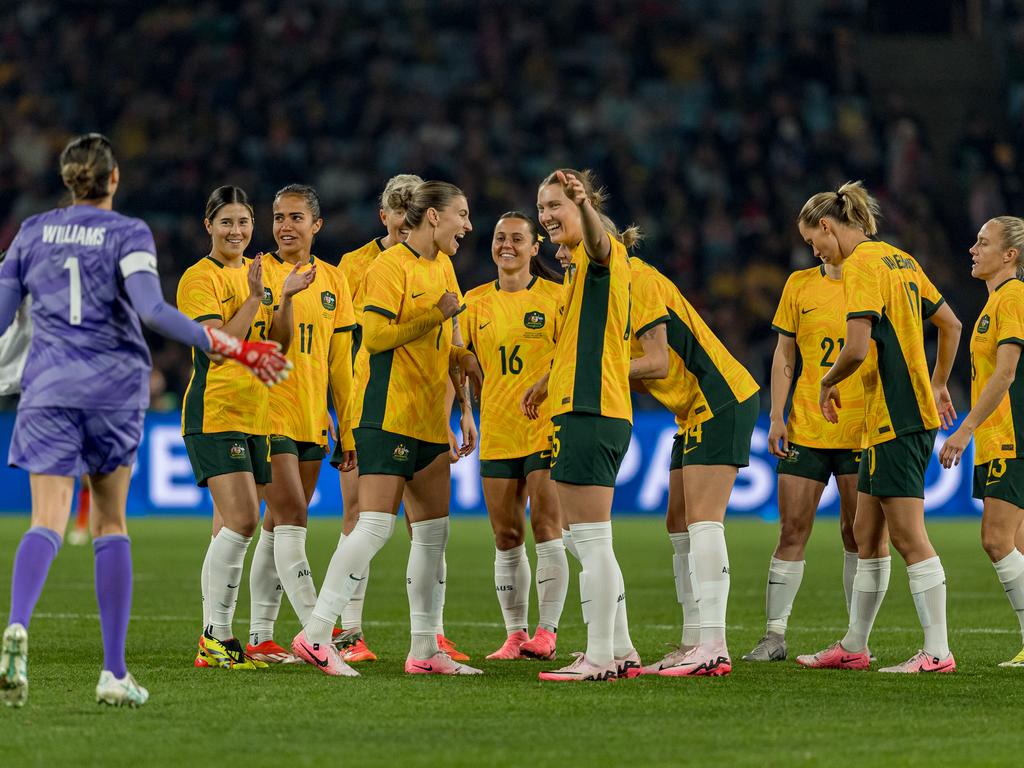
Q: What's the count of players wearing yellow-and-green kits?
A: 10